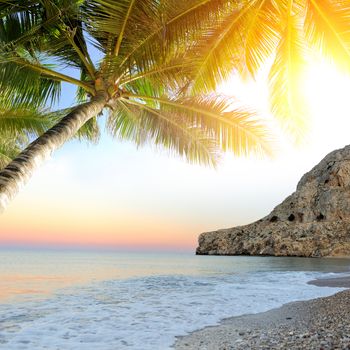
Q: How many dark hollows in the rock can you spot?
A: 3